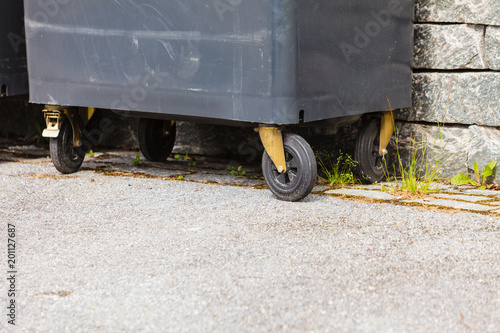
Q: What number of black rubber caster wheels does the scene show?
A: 4